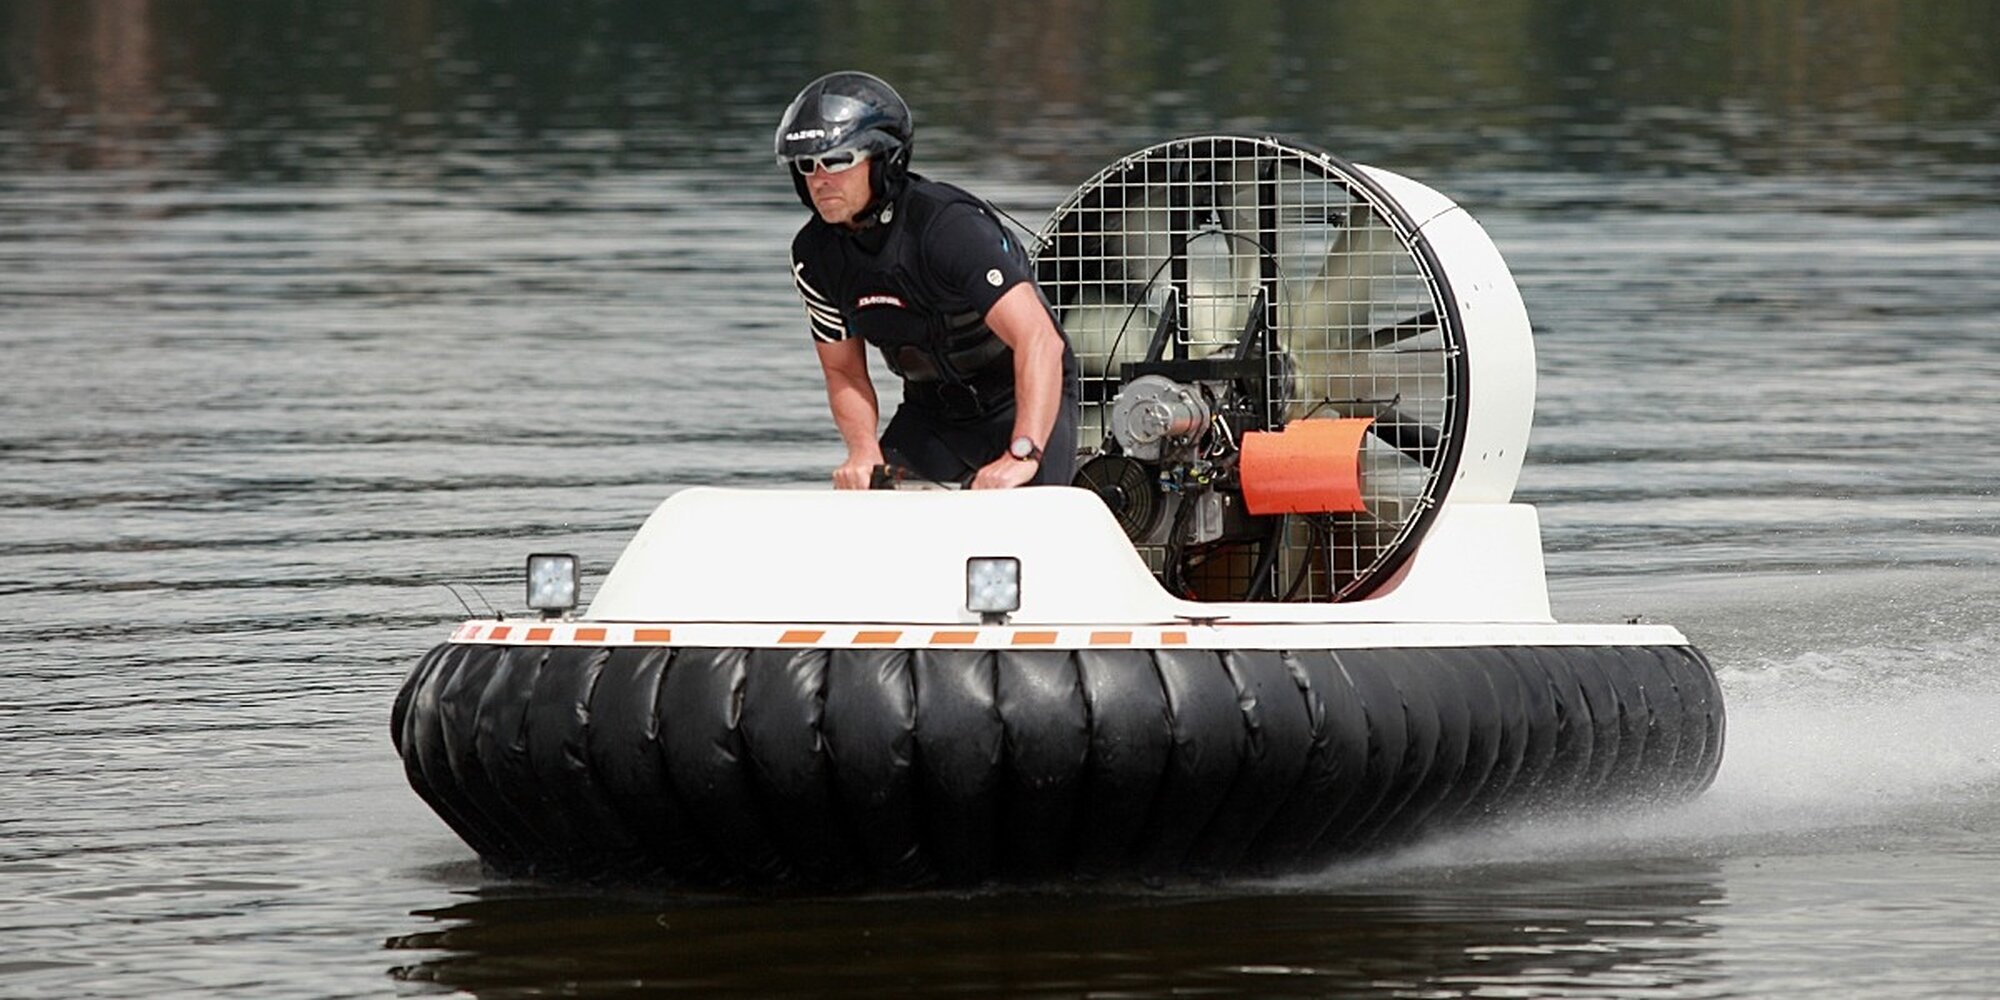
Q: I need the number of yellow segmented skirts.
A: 0